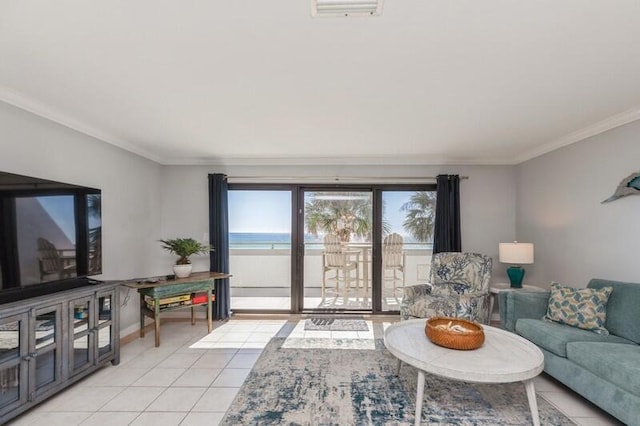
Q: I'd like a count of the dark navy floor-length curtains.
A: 2